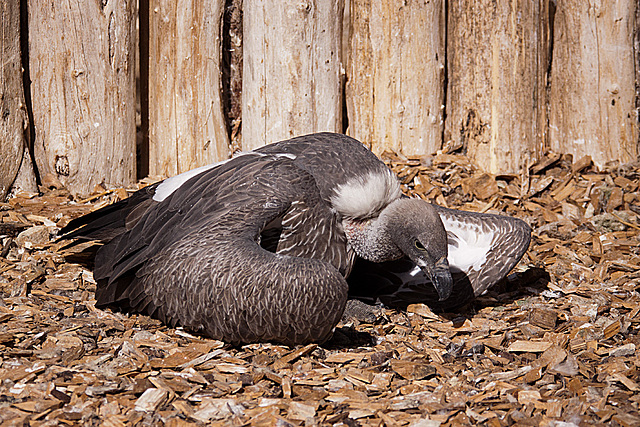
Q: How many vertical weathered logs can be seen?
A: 7